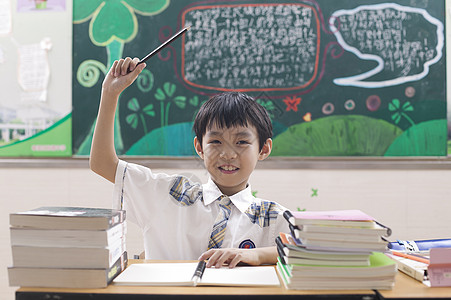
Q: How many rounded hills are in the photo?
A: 3